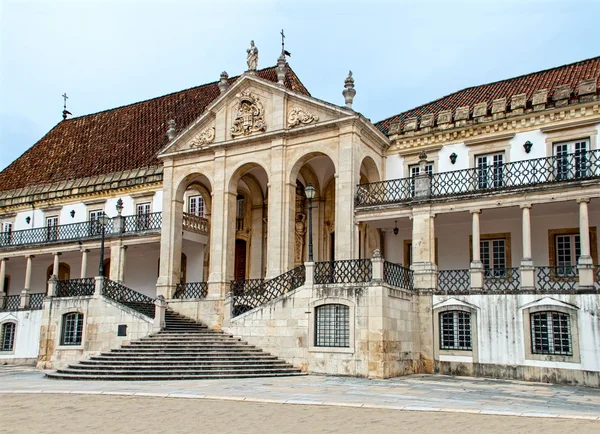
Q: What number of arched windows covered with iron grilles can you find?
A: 5